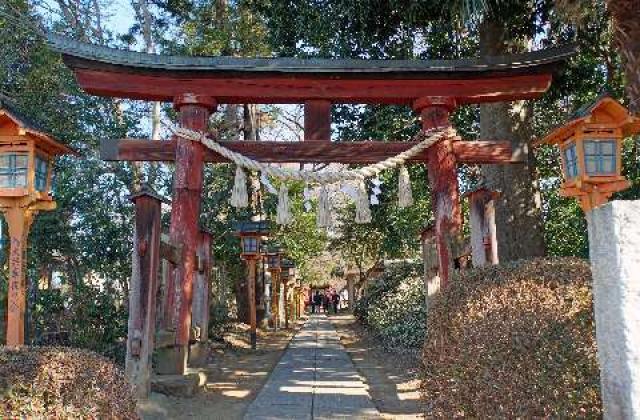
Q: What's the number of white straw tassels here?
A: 5